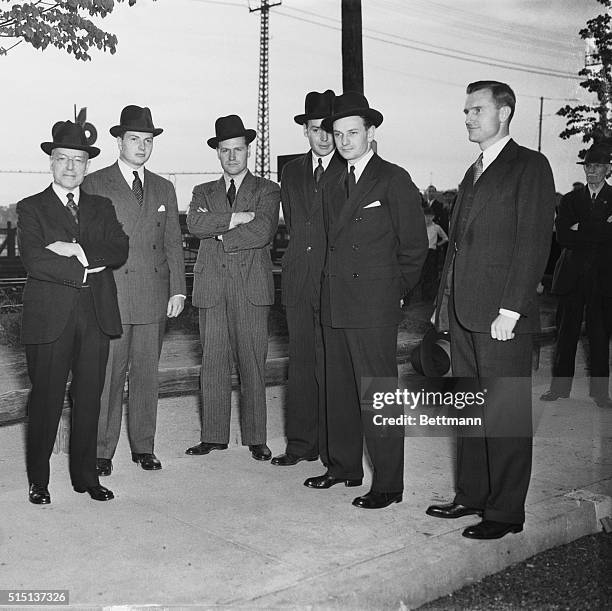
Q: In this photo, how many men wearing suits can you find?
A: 7